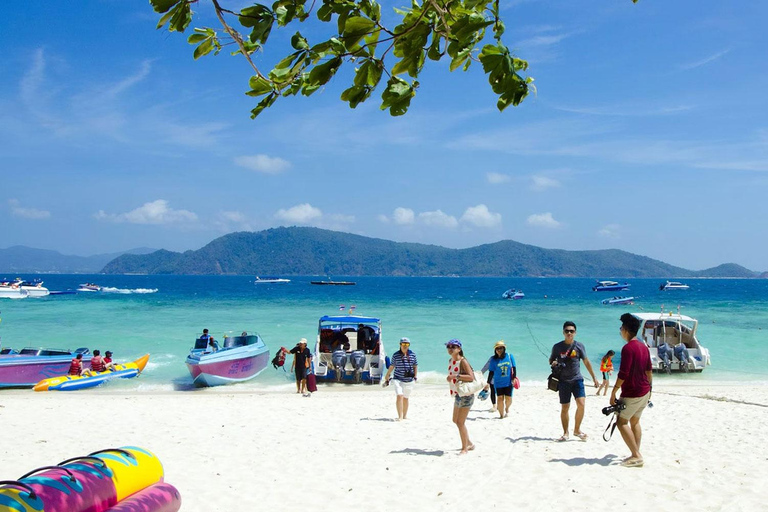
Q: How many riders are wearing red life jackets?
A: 3